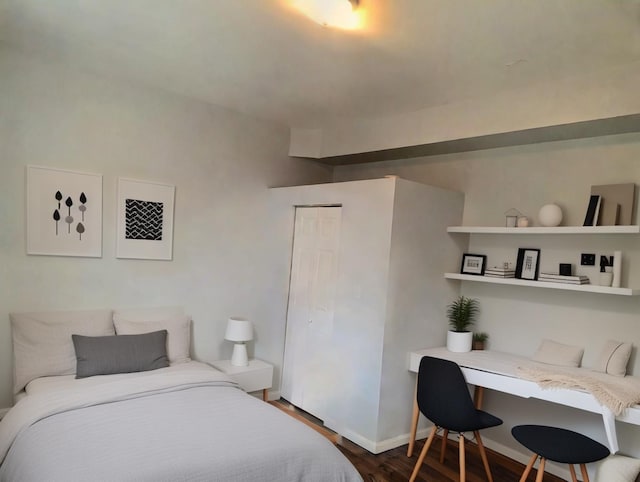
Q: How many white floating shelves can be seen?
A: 2